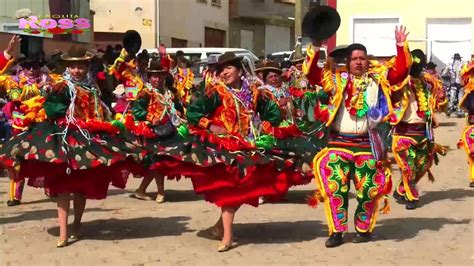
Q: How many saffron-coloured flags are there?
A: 0